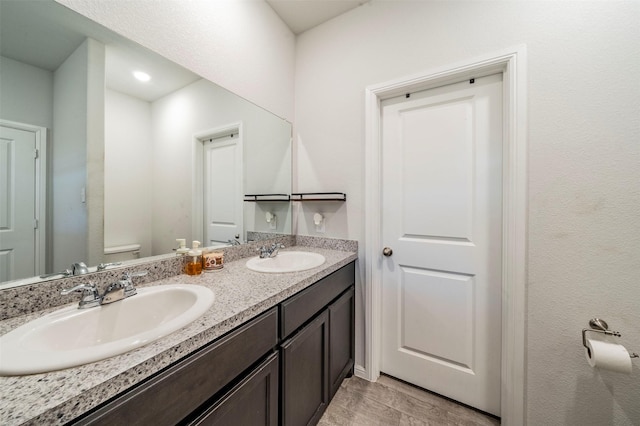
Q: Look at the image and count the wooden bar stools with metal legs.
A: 0